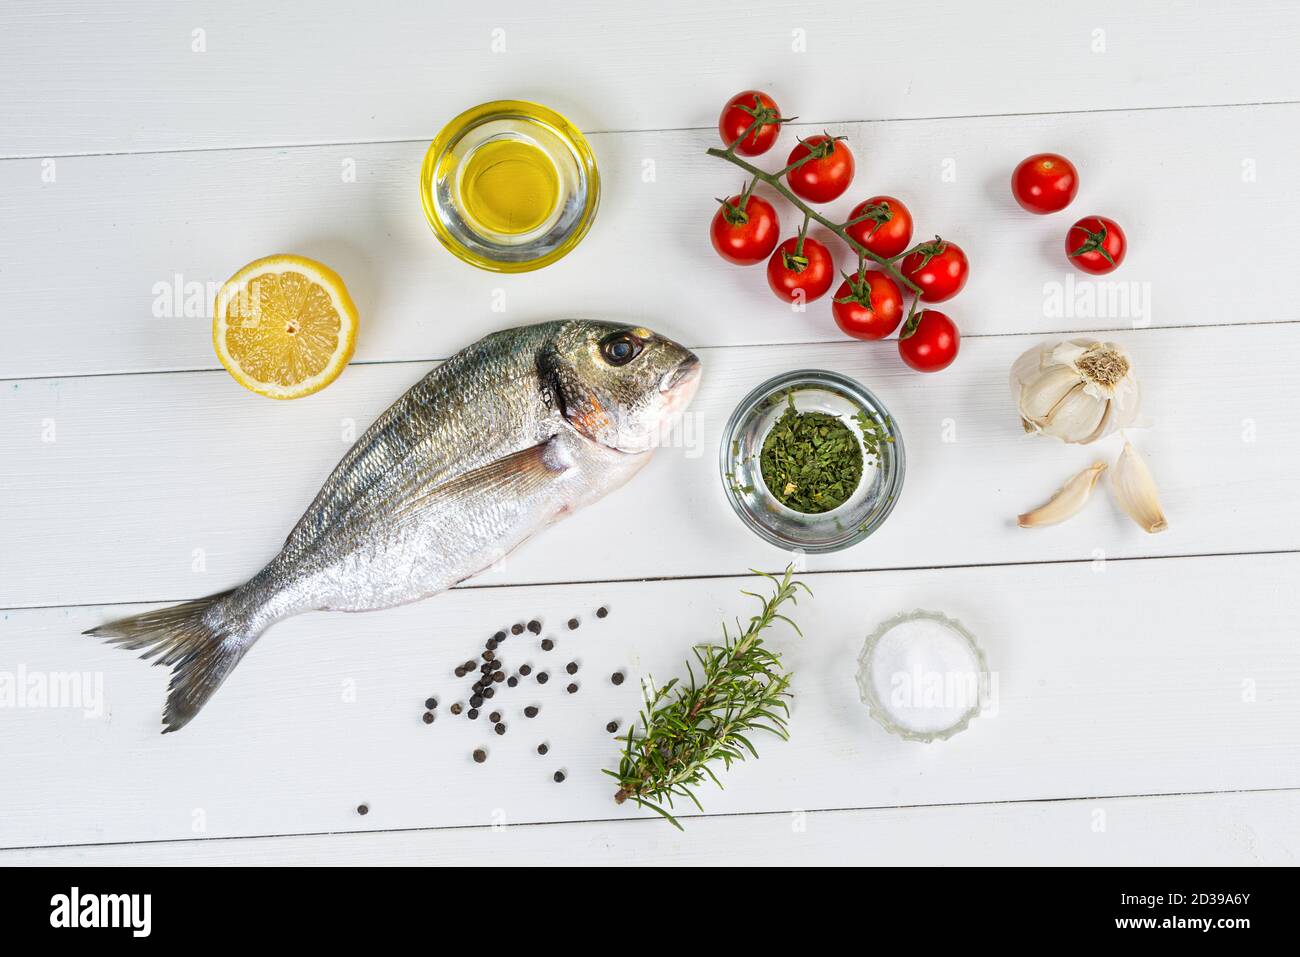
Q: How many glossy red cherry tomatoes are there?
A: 10